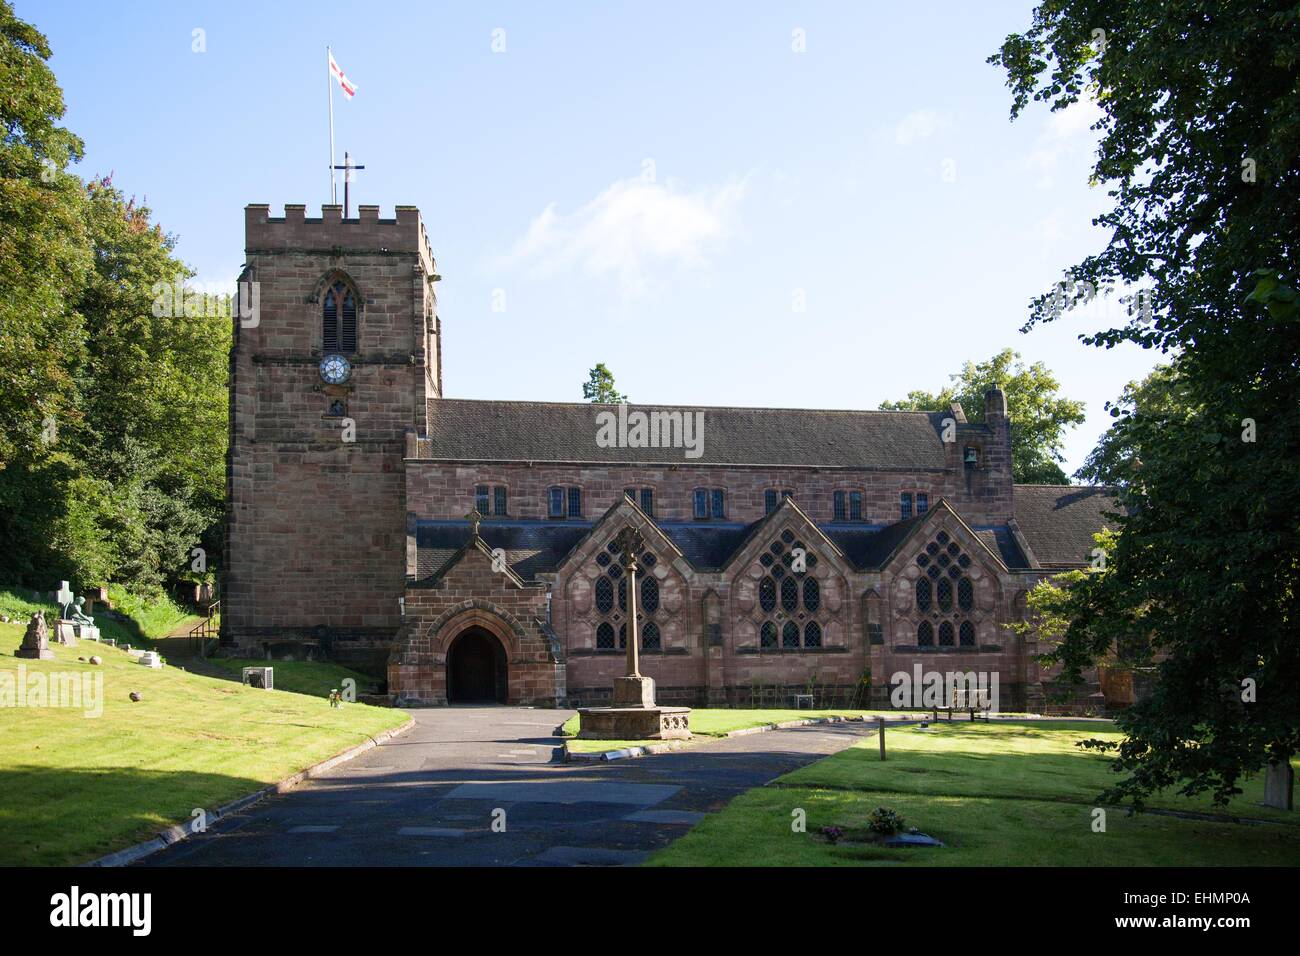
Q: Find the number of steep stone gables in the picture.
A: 4